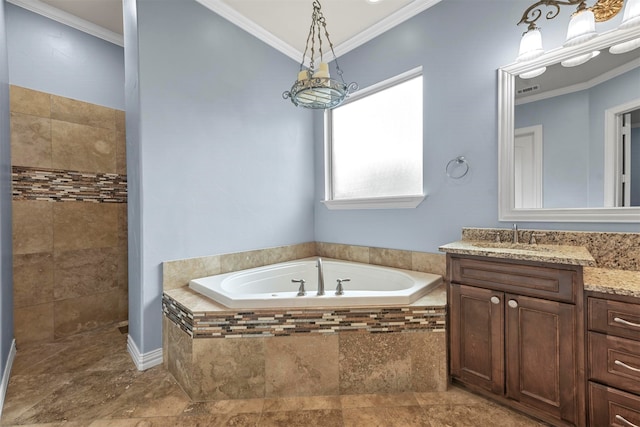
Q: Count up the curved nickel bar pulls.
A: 3